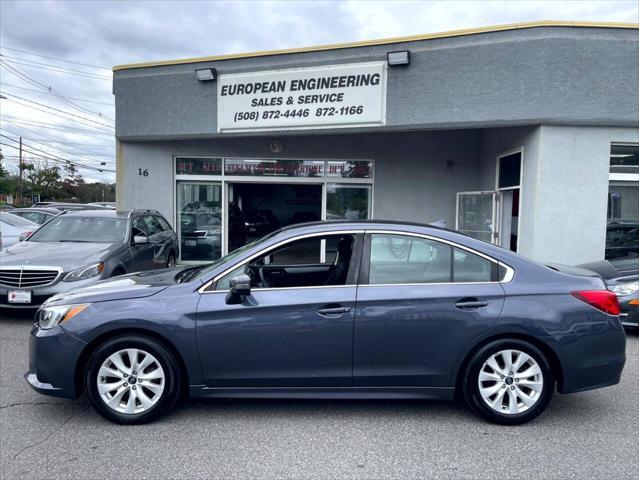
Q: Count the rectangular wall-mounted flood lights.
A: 2